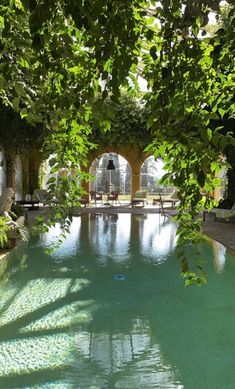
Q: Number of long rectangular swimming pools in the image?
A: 1